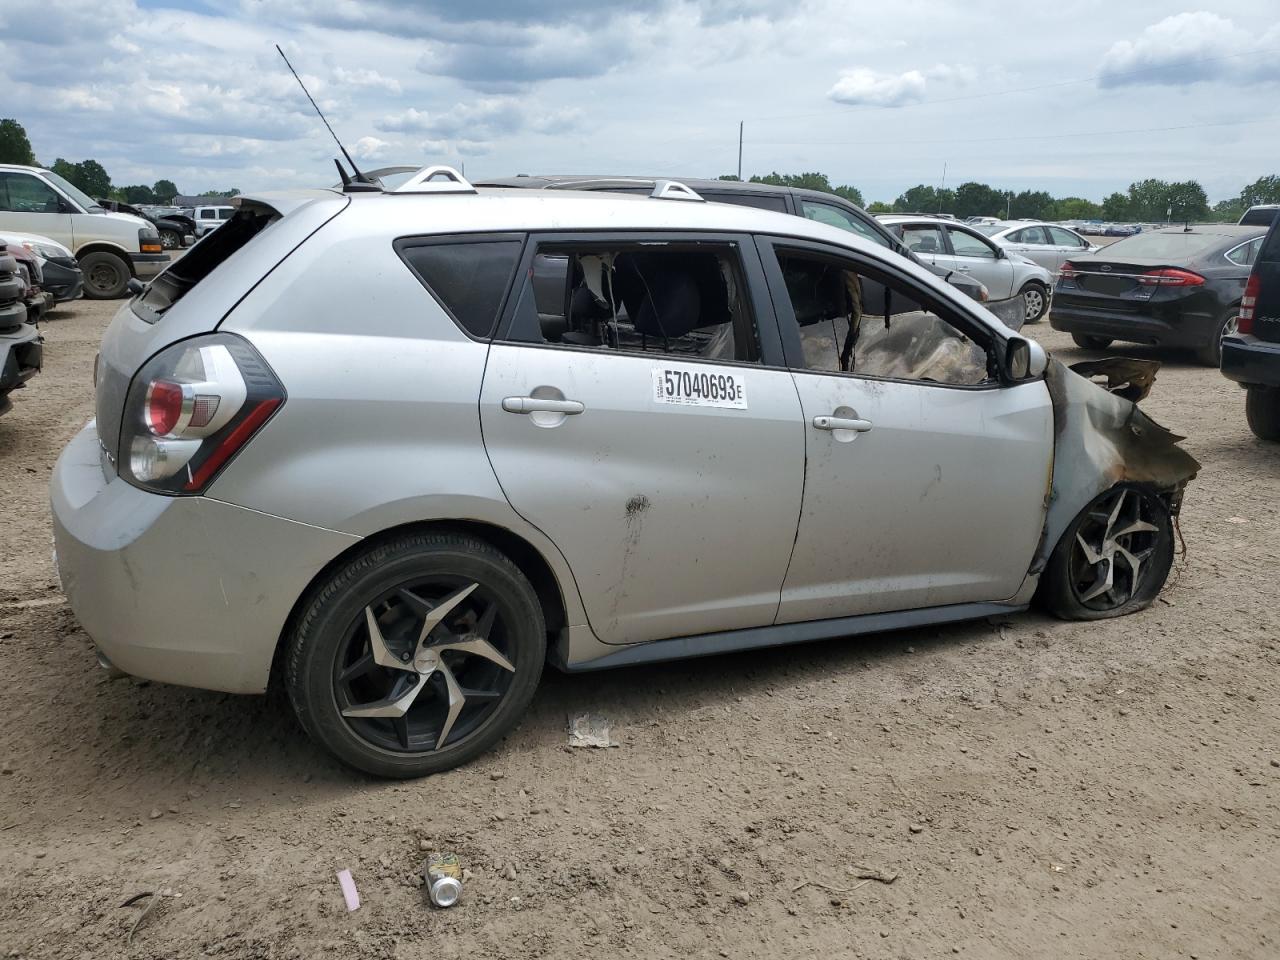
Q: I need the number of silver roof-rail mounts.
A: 2